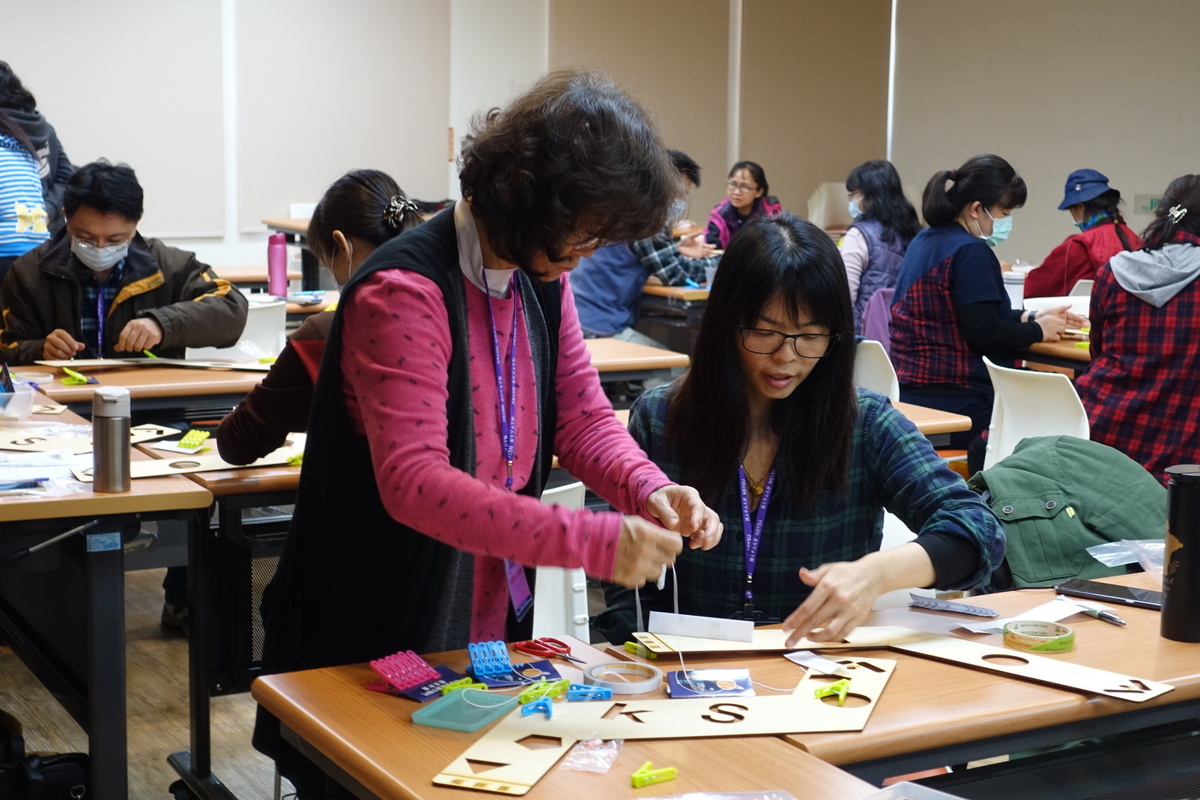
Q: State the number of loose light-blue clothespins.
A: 2